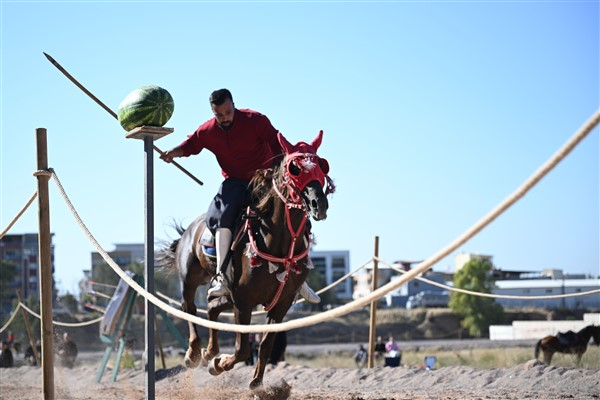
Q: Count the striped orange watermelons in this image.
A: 0